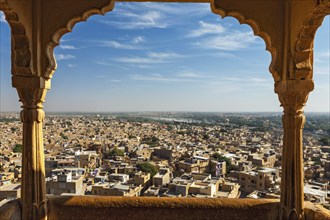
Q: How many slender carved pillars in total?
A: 2